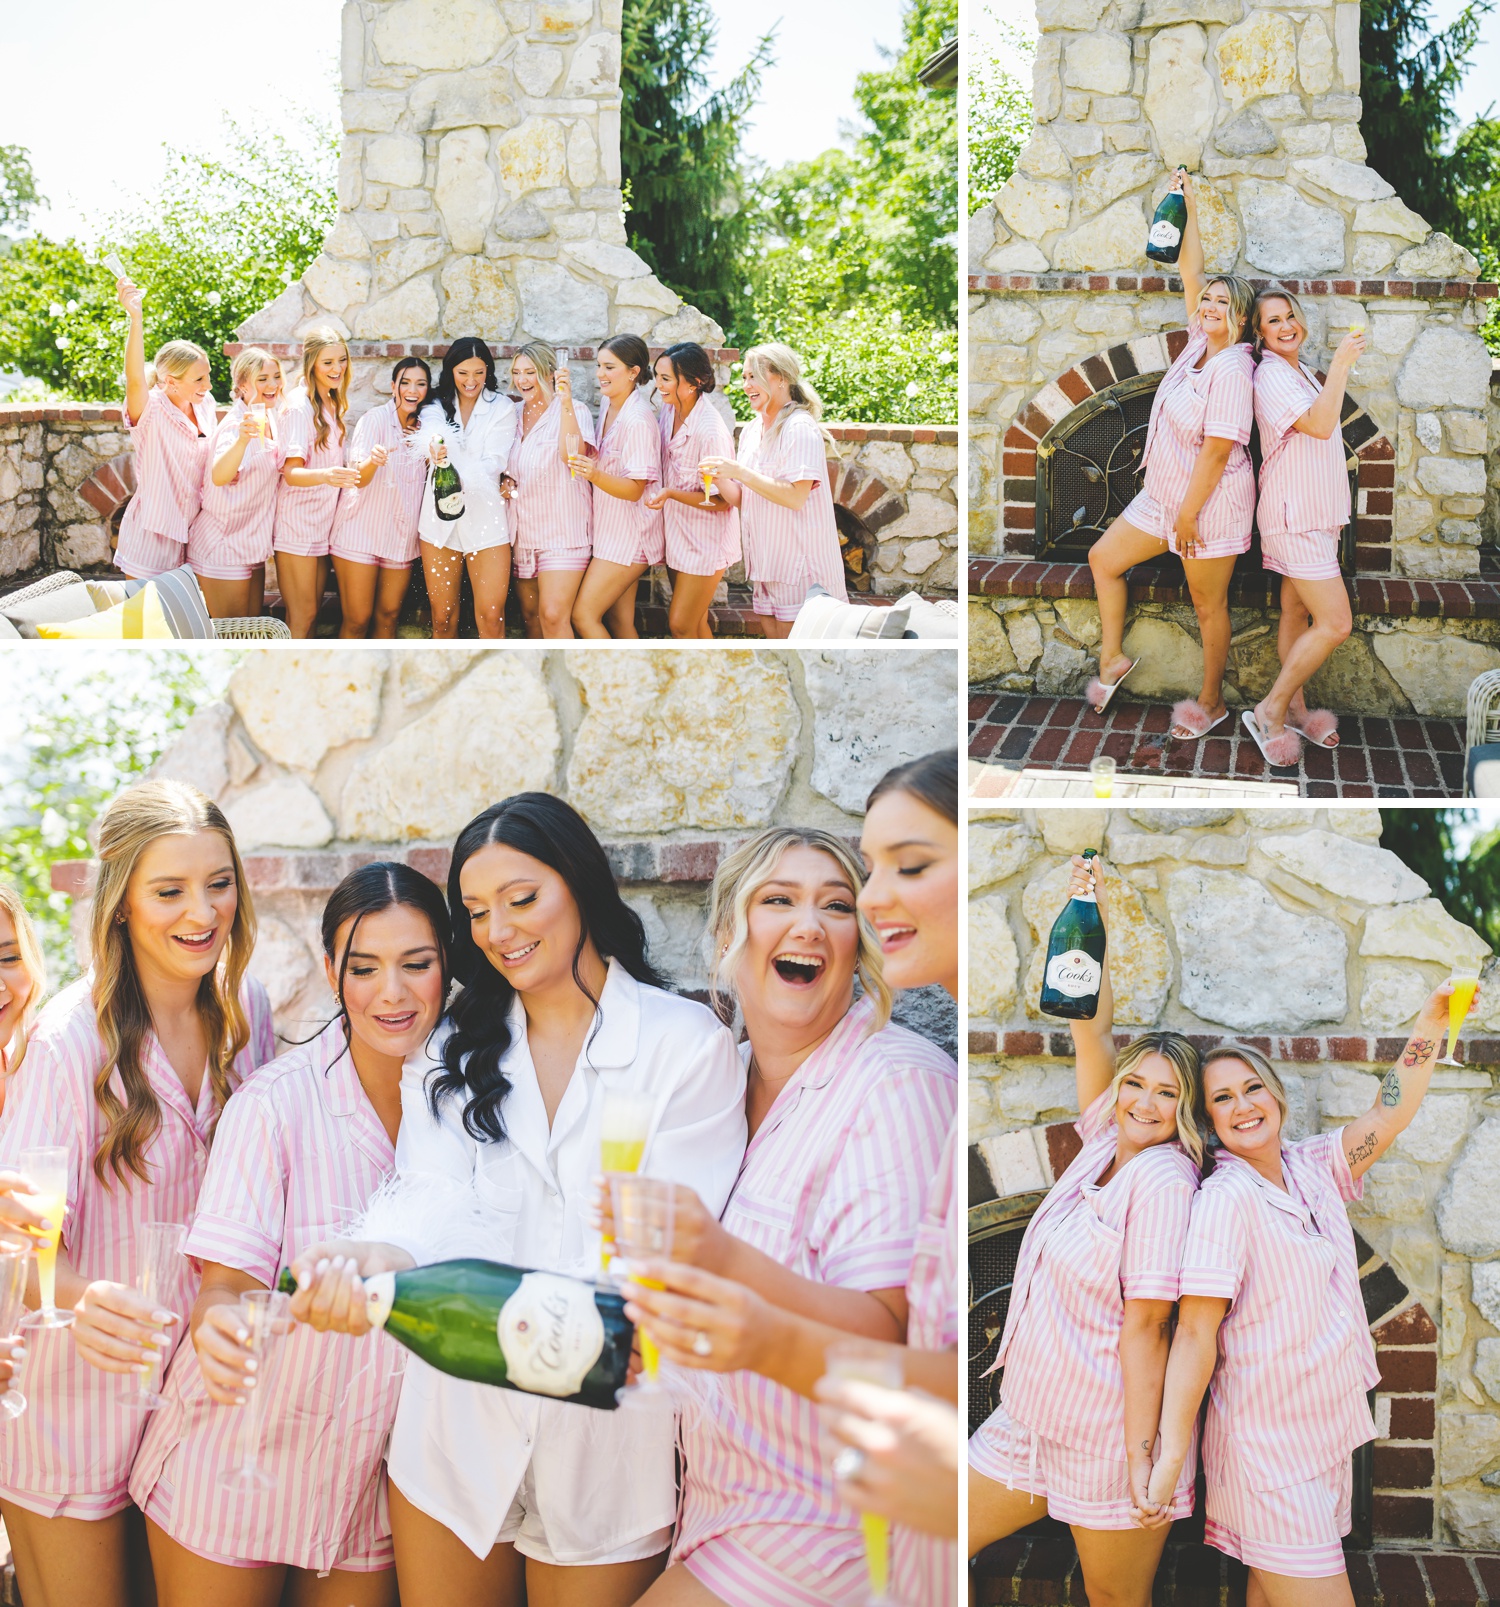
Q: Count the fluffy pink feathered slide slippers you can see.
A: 4